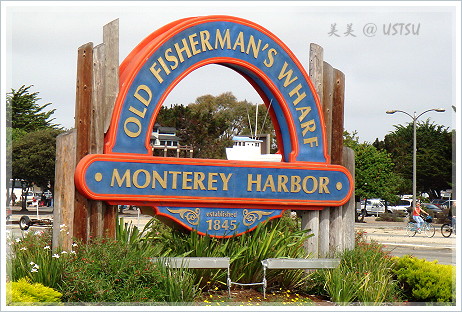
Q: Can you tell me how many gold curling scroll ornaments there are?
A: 2